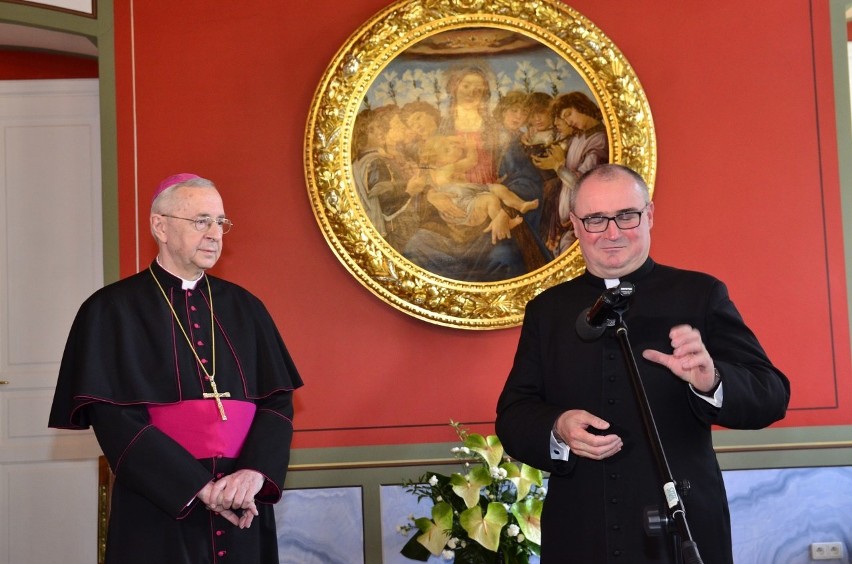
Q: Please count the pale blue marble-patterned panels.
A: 3